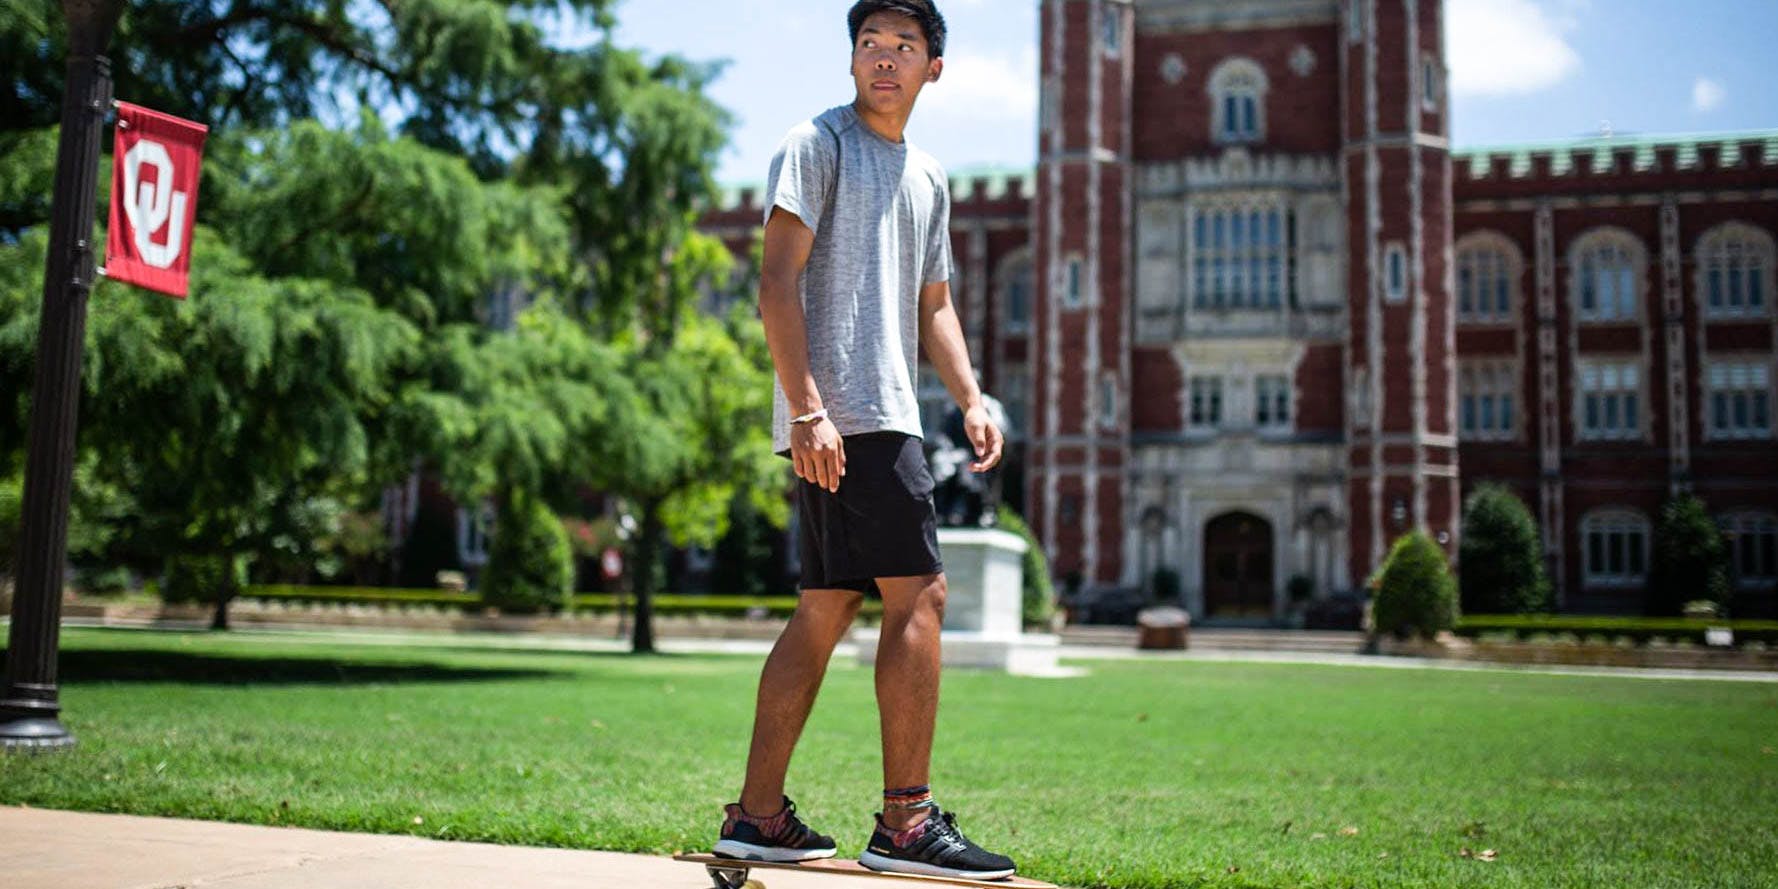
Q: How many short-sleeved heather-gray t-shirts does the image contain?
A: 1